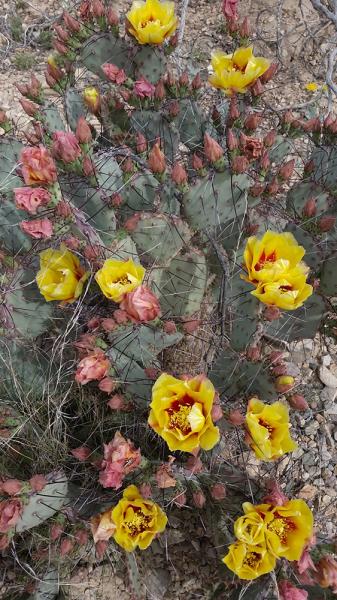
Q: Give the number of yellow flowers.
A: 12